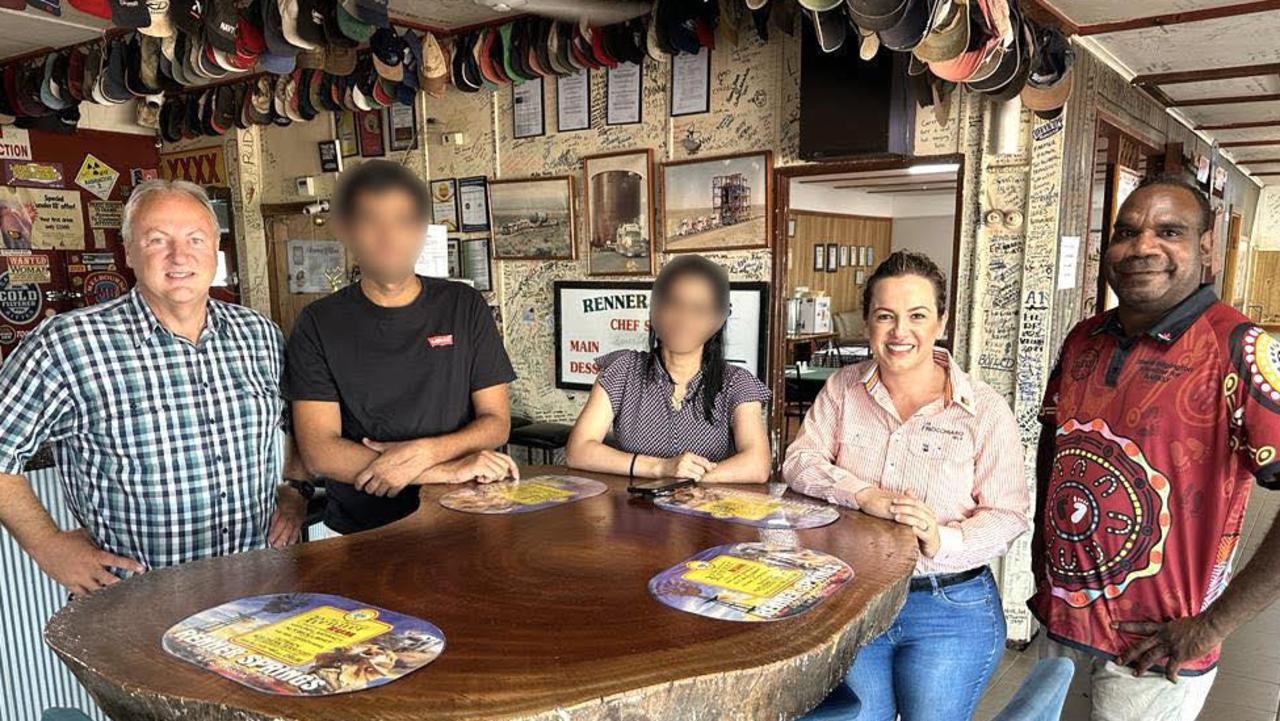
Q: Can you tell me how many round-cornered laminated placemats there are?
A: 4